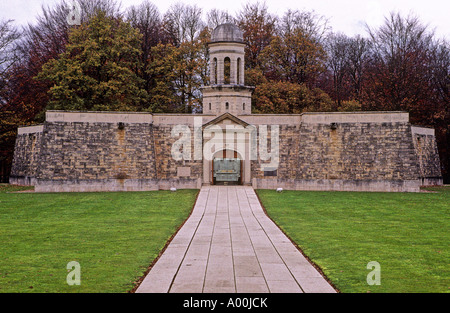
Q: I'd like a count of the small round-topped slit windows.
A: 3